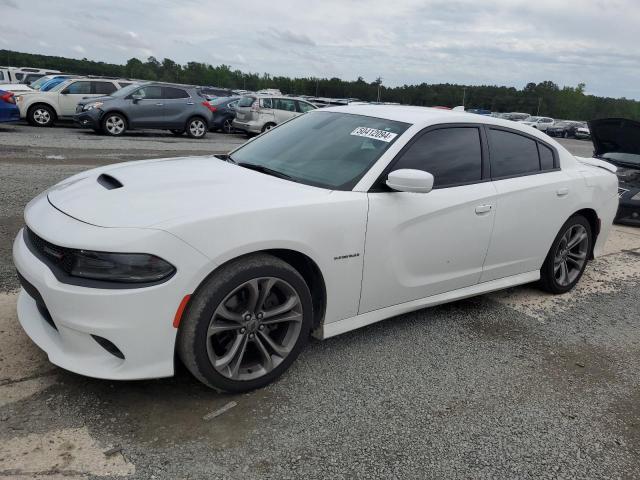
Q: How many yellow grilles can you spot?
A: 0